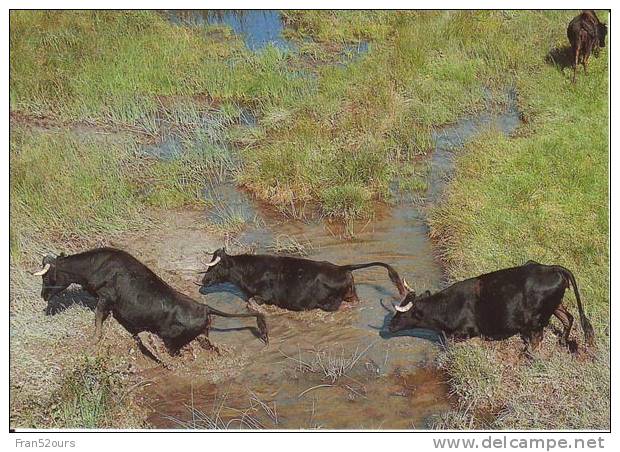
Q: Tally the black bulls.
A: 4